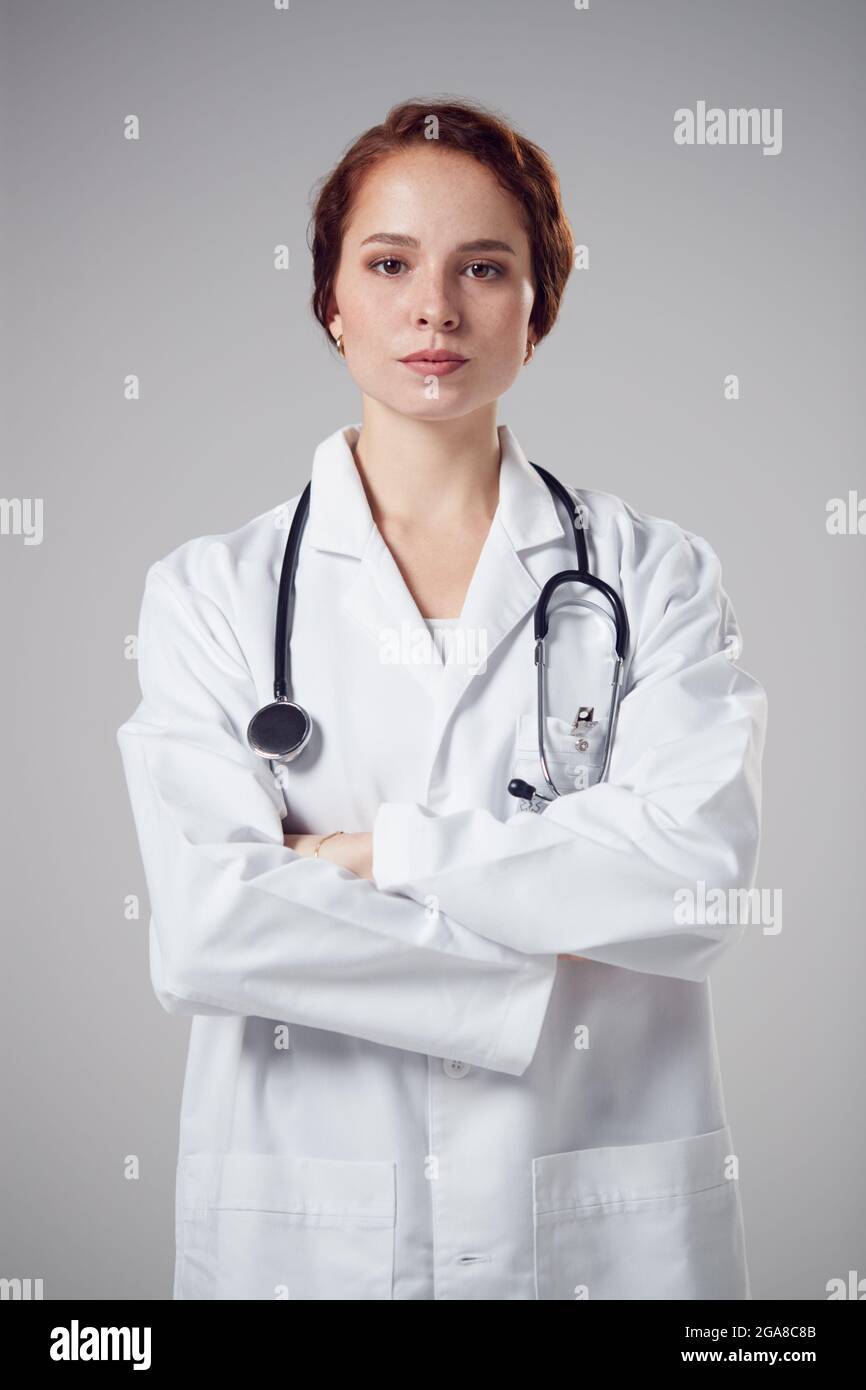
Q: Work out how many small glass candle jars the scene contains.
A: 0